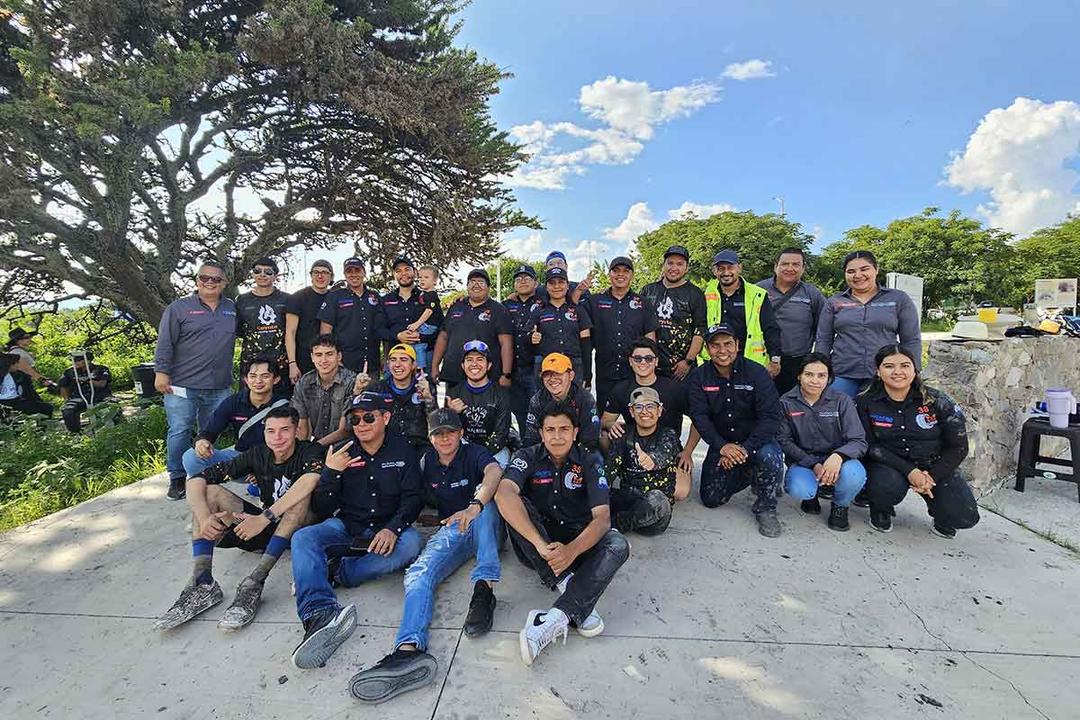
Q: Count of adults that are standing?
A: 14